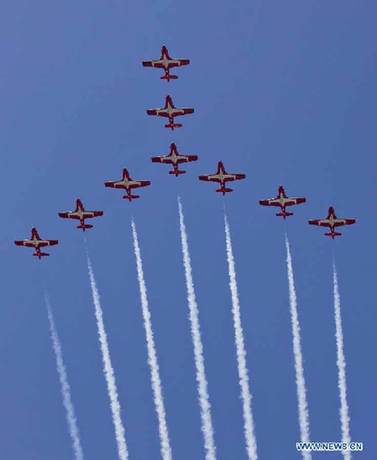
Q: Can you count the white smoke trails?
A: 7